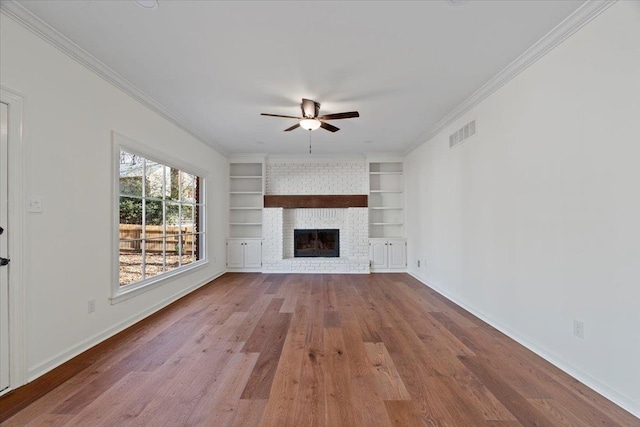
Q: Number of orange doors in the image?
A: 0